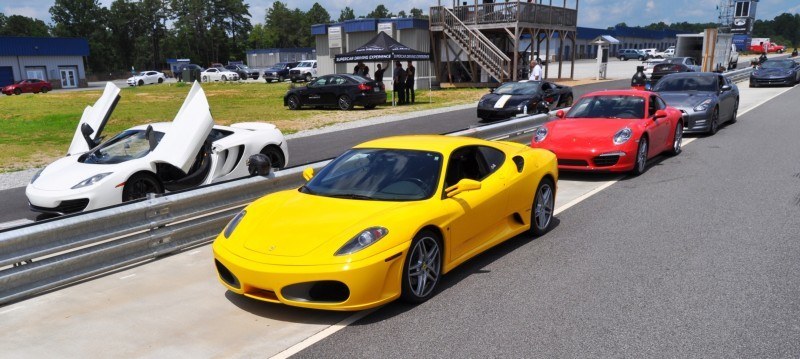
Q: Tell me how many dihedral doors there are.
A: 2